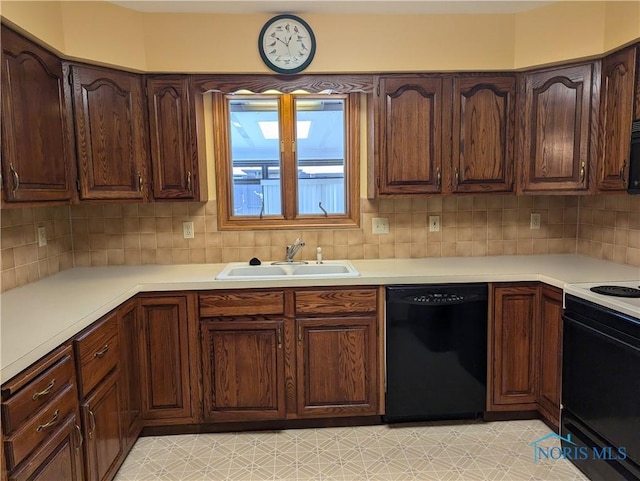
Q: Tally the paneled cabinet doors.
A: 15